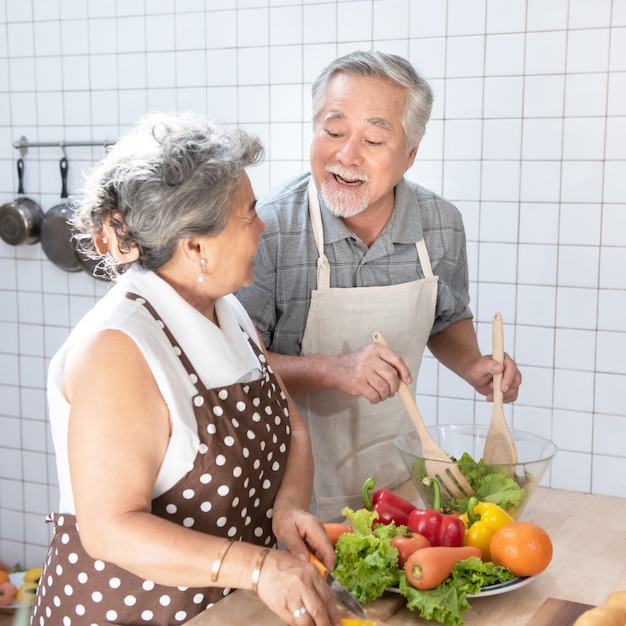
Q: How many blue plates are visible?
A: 1